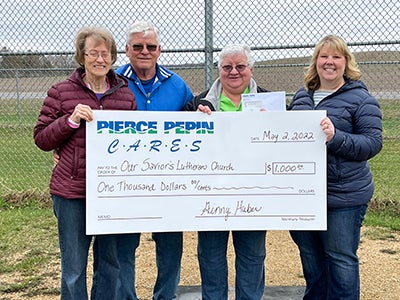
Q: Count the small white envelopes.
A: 1